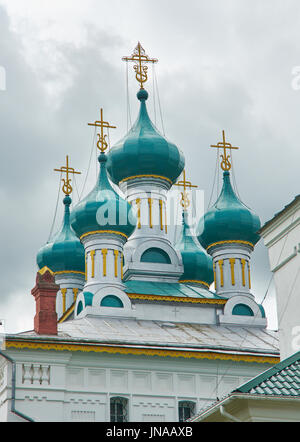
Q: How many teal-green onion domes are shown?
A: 5